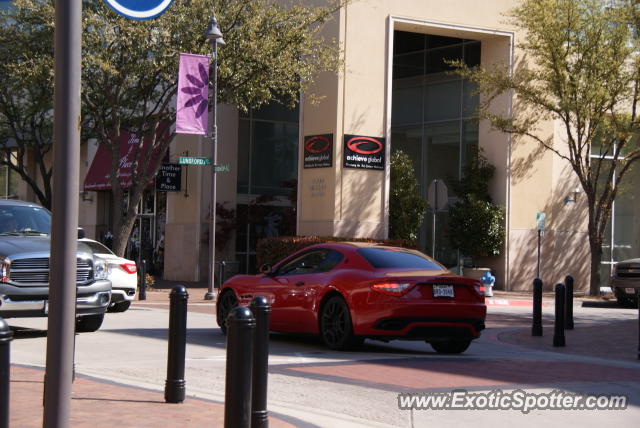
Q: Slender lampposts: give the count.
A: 1